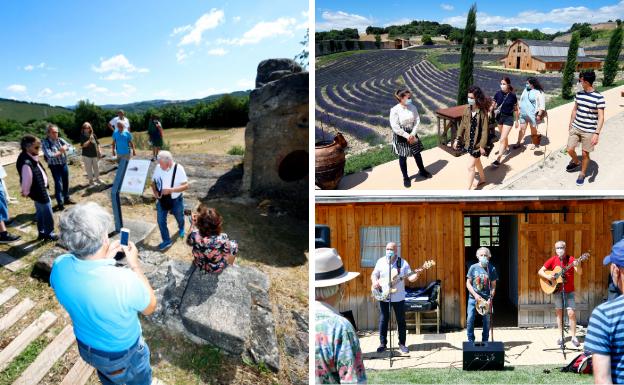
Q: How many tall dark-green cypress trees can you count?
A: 3